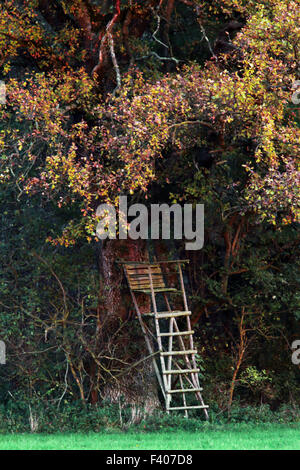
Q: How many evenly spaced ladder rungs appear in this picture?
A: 6